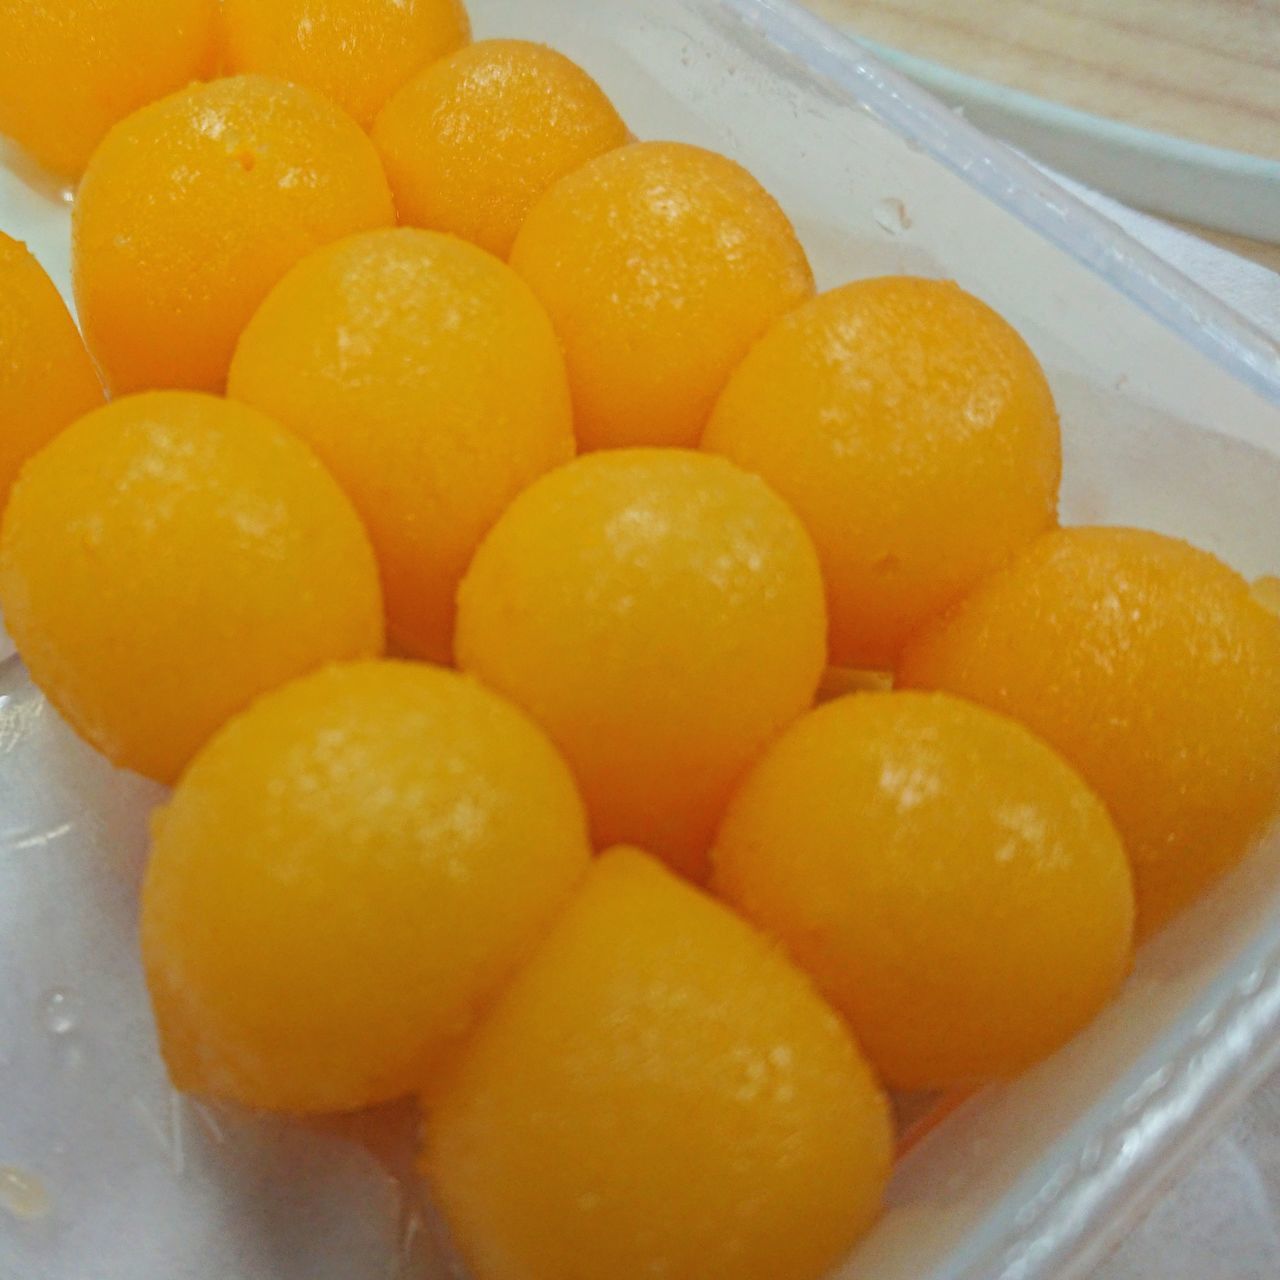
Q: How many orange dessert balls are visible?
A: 14